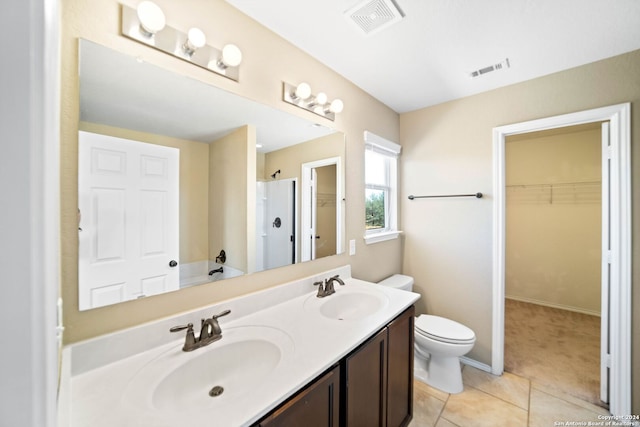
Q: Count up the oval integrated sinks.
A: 2